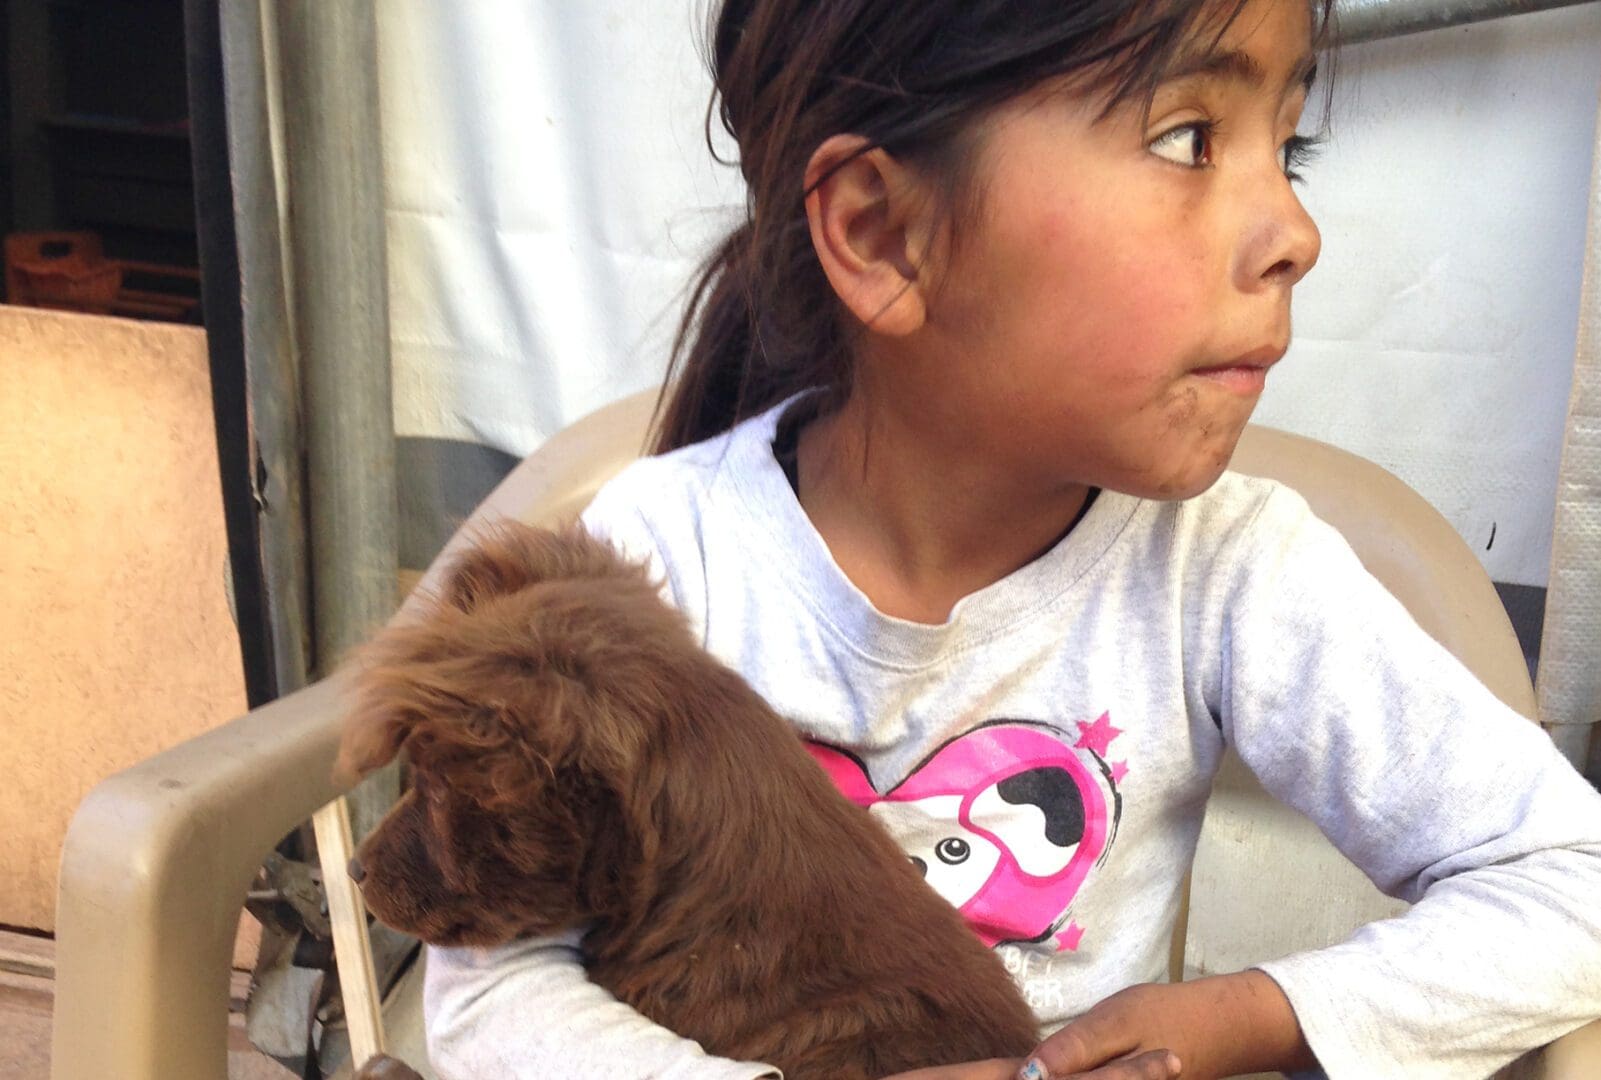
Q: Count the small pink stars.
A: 3